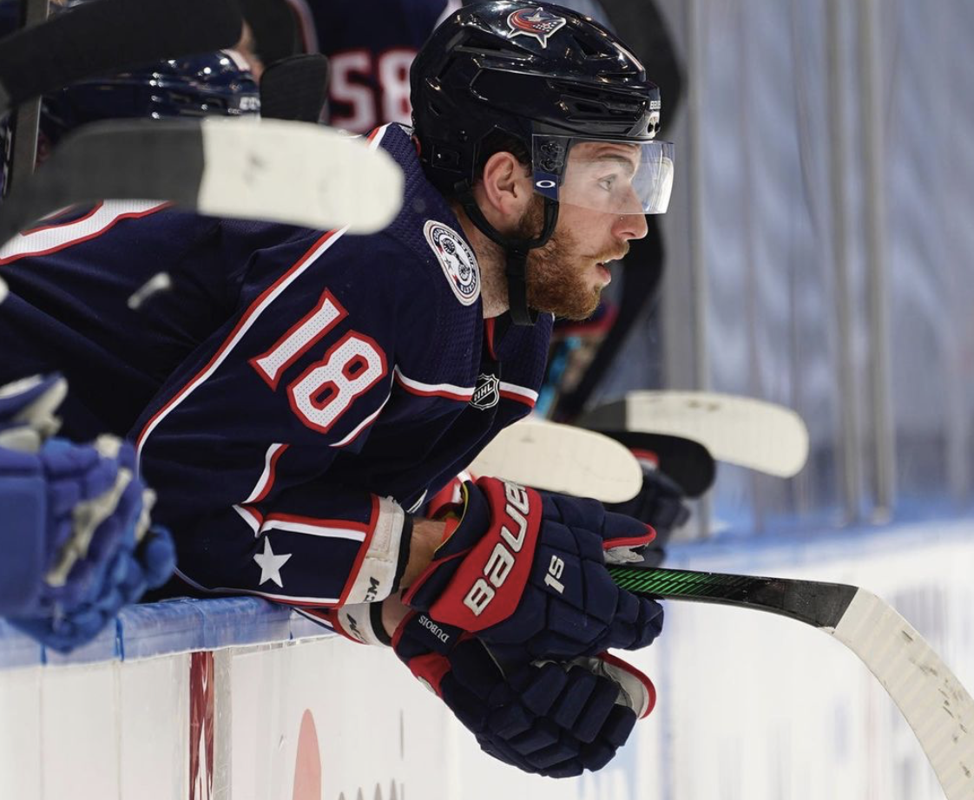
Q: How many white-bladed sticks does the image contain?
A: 4